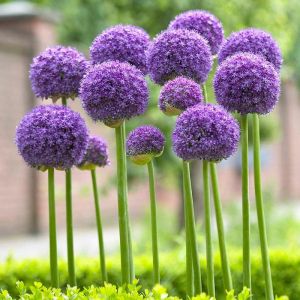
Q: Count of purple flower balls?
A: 12